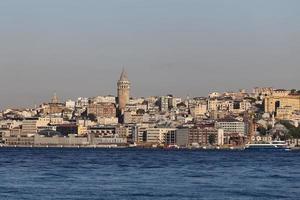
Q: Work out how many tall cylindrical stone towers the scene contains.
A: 1